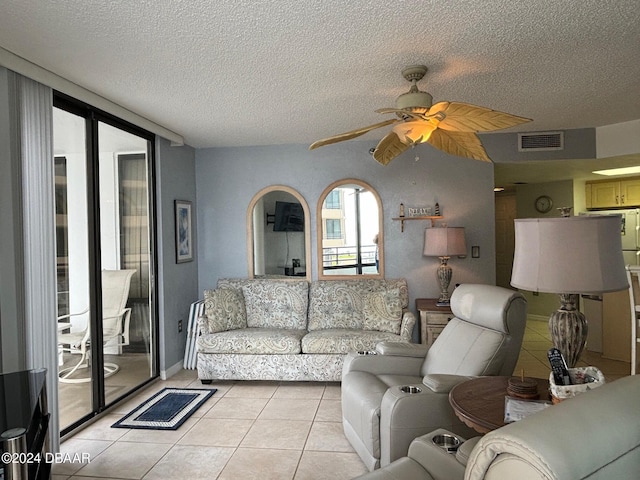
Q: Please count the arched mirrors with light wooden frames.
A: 2